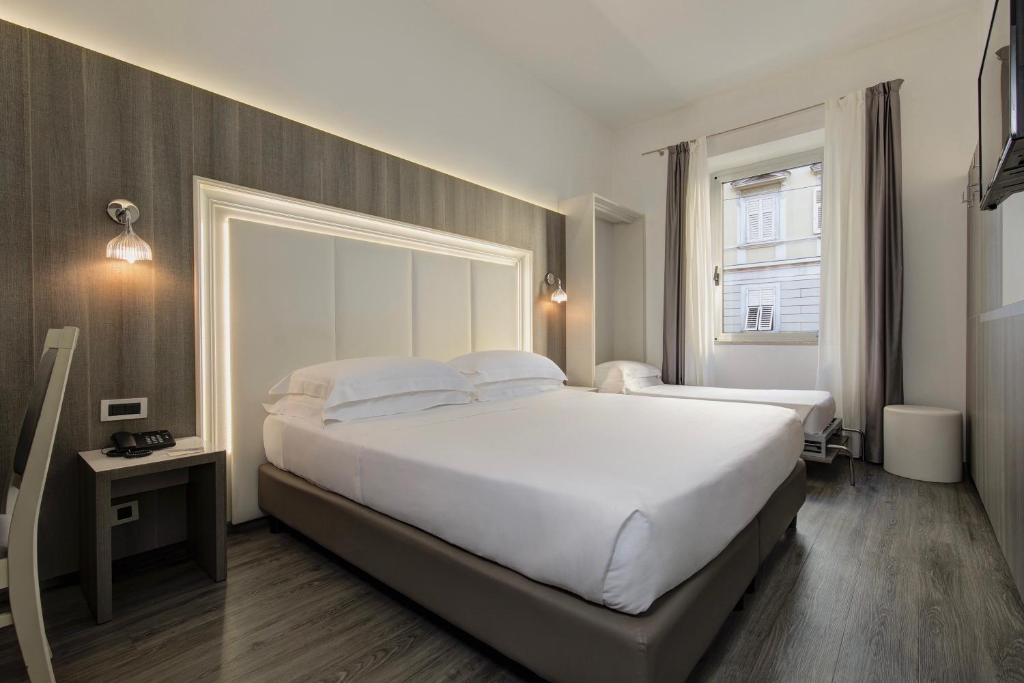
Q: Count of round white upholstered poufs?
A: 1